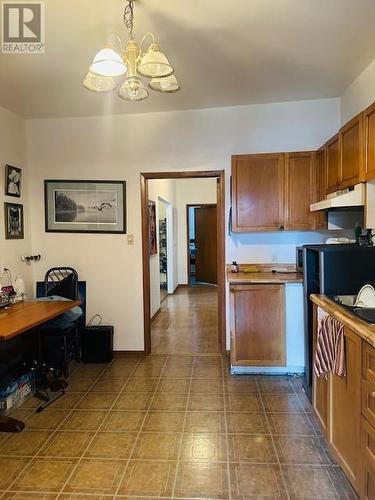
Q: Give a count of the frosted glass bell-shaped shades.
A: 5